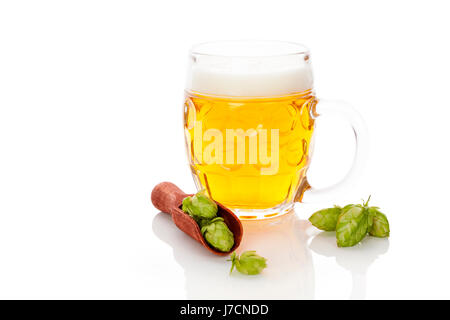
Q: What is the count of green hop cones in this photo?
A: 6